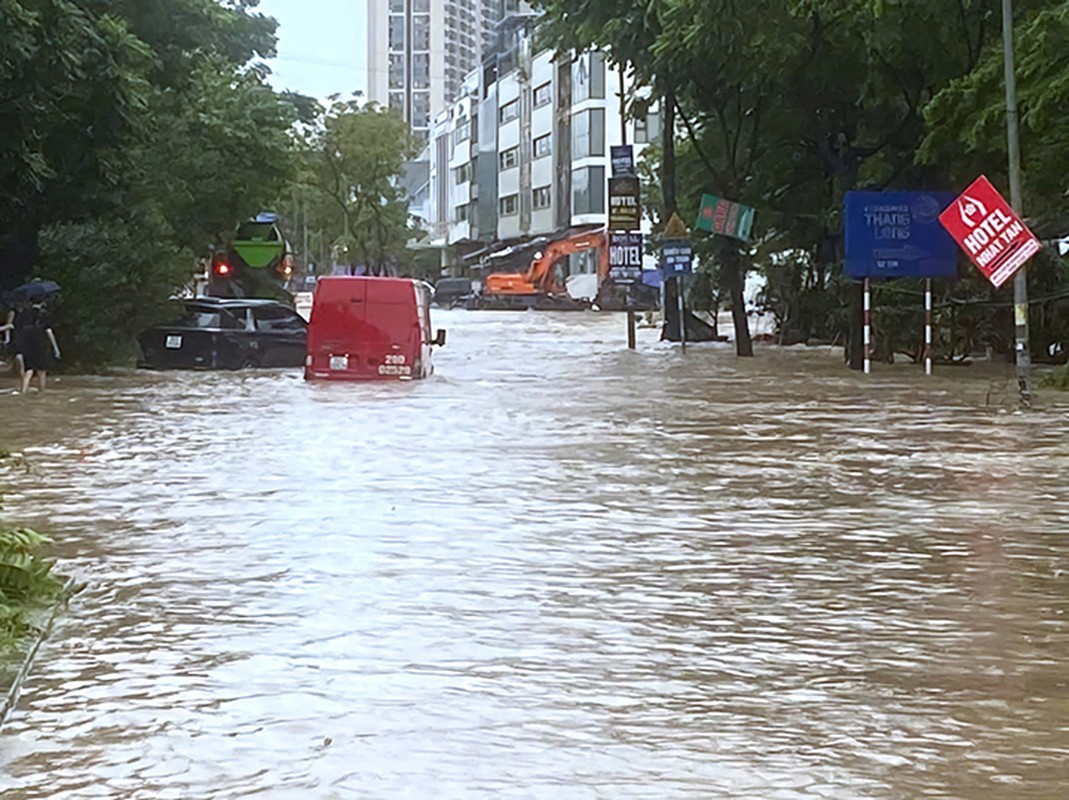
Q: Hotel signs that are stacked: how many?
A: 3